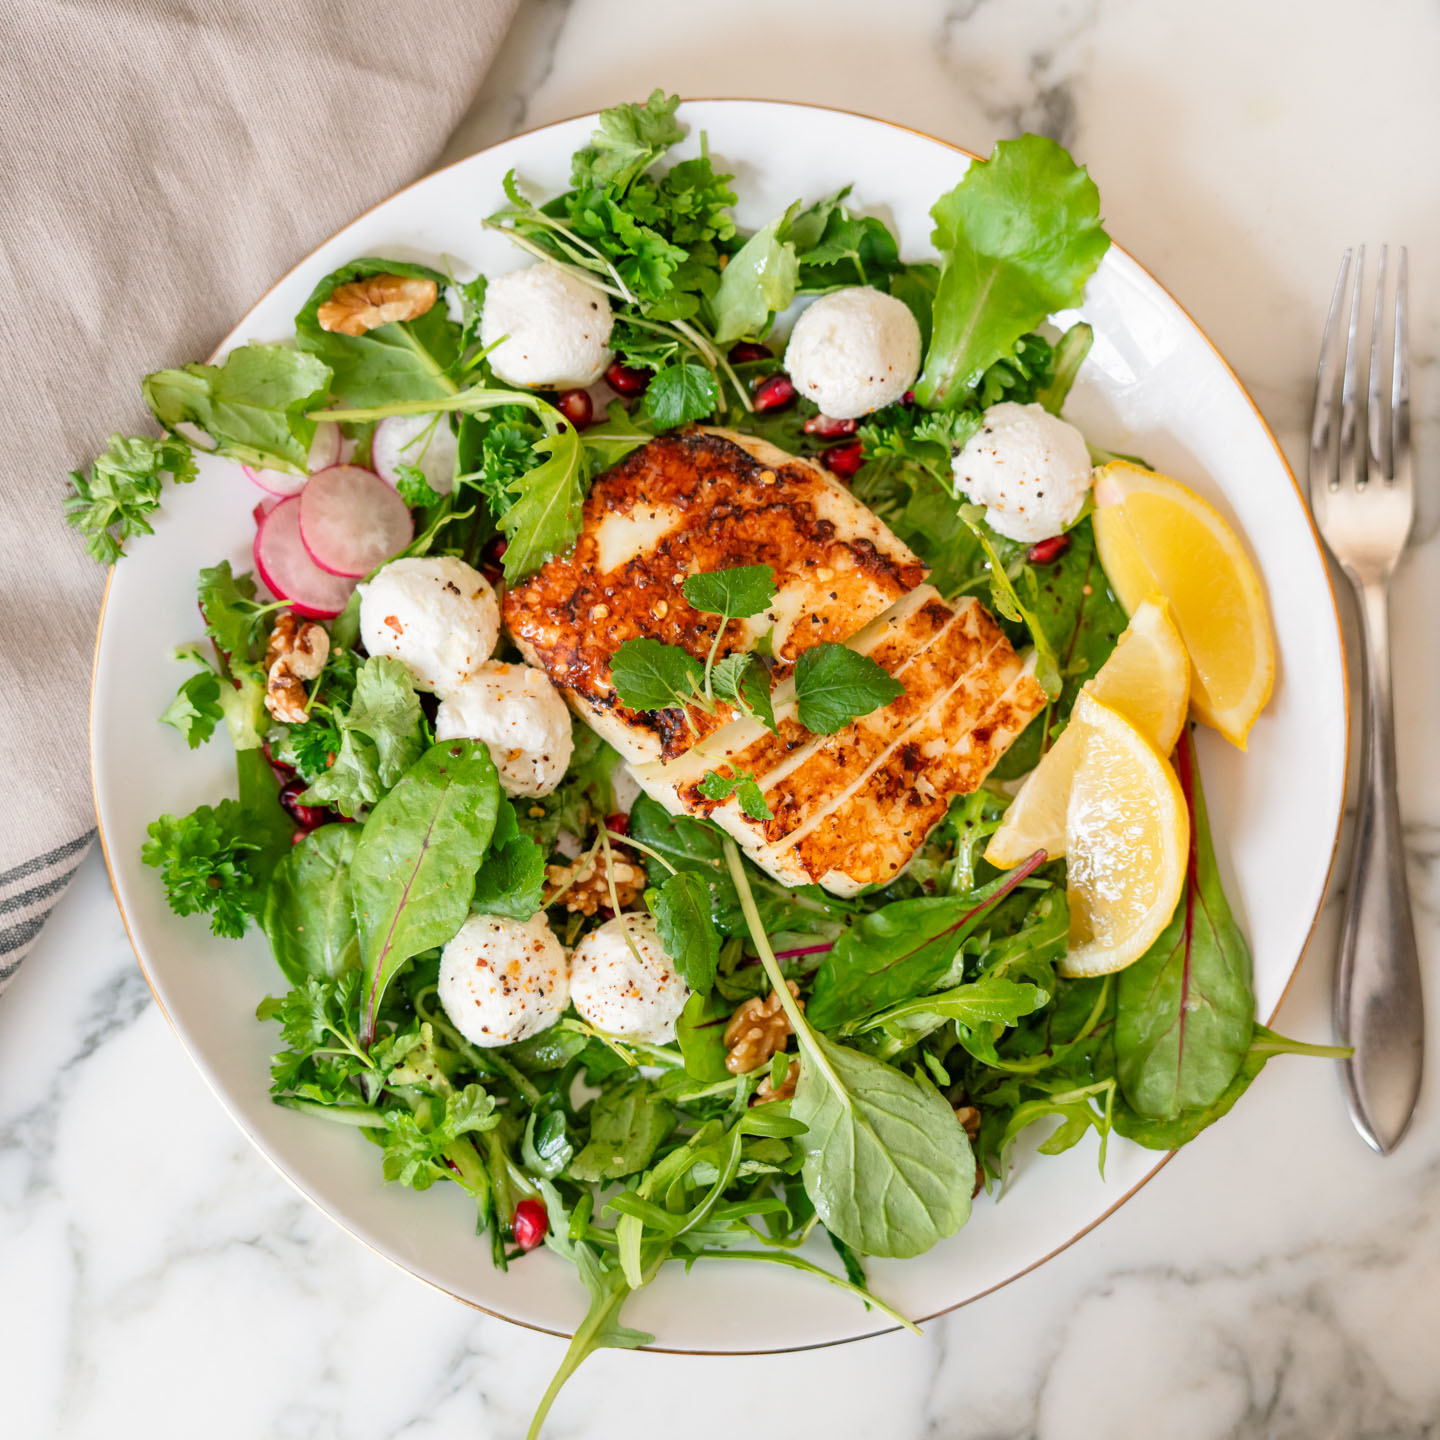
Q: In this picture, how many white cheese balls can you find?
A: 7